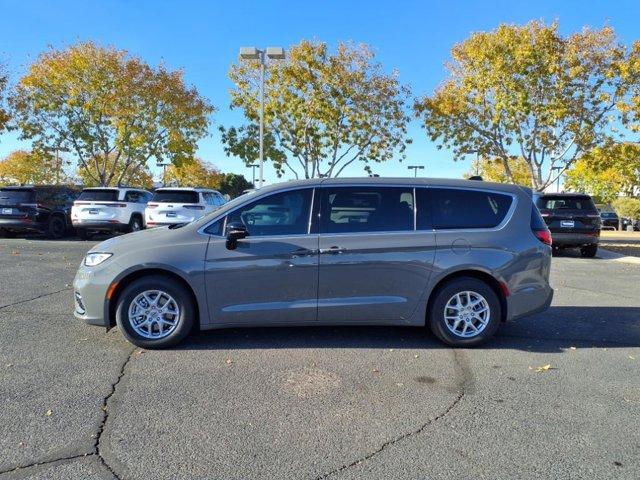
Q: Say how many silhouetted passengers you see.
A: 0